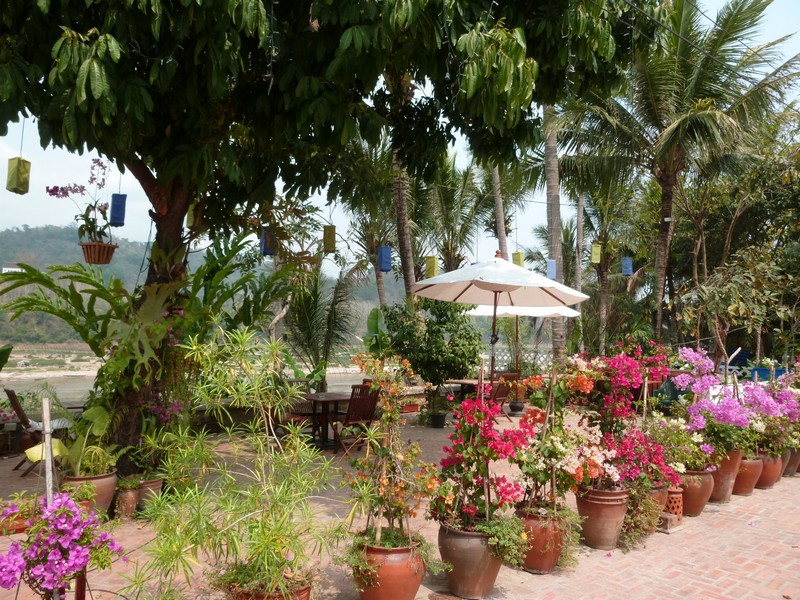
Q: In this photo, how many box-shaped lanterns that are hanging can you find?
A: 11